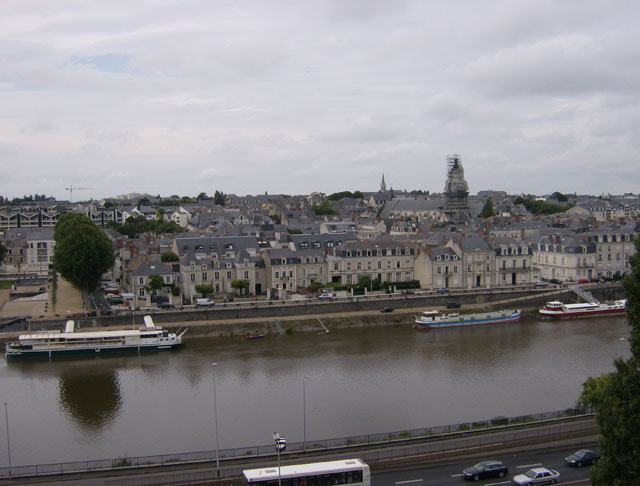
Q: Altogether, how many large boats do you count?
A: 3